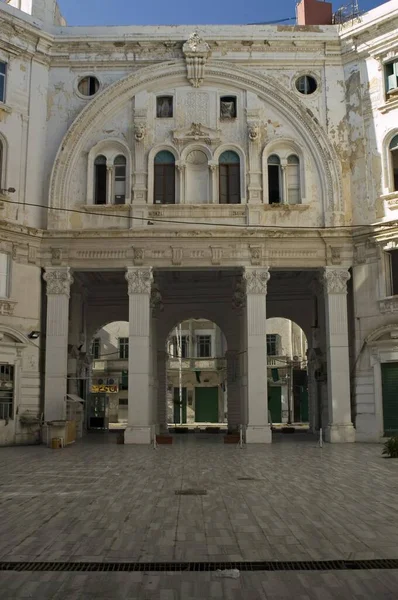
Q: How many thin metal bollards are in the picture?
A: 3